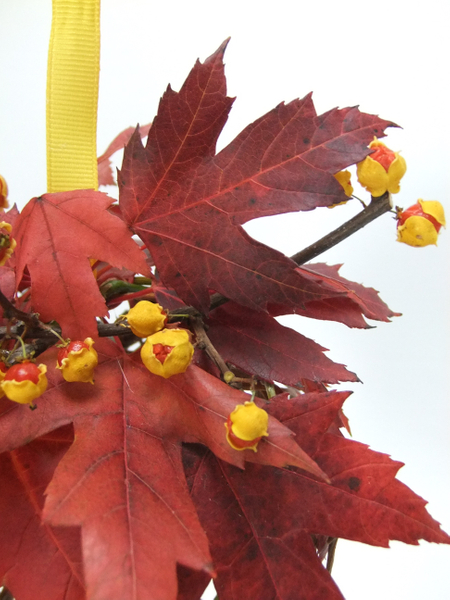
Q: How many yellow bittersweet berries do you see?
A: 11